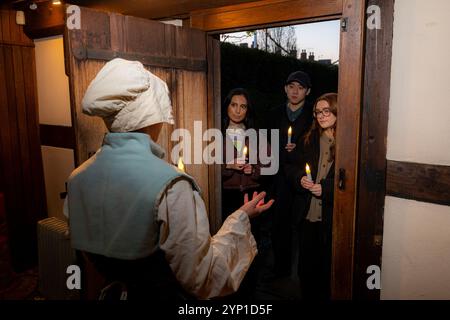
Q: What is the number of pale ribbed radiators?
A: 1